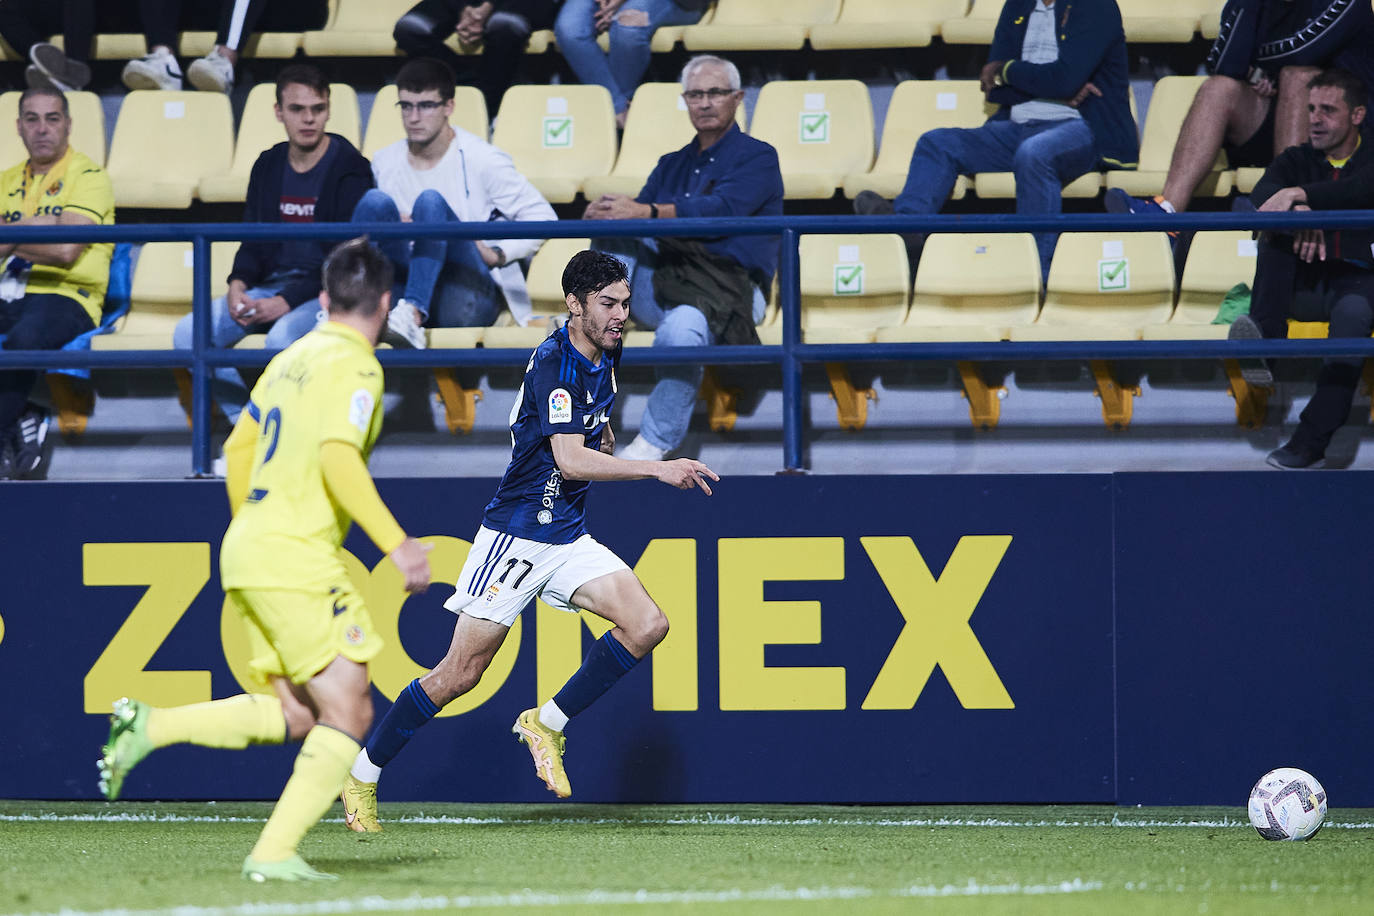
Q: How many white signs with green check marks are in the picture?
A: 4